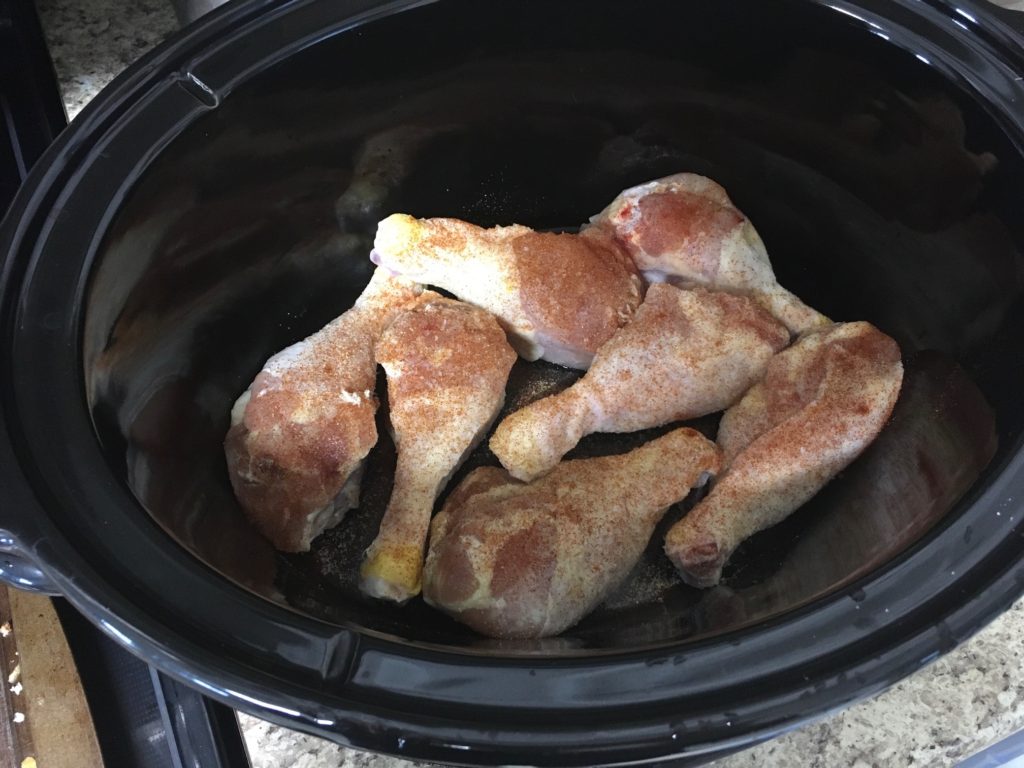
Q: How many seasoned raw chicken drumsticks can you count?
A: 7